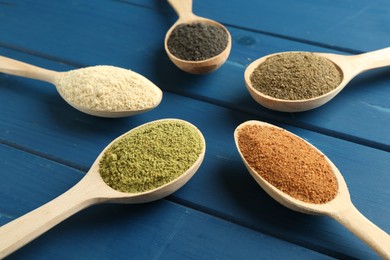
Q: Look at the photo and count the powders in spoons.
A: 5